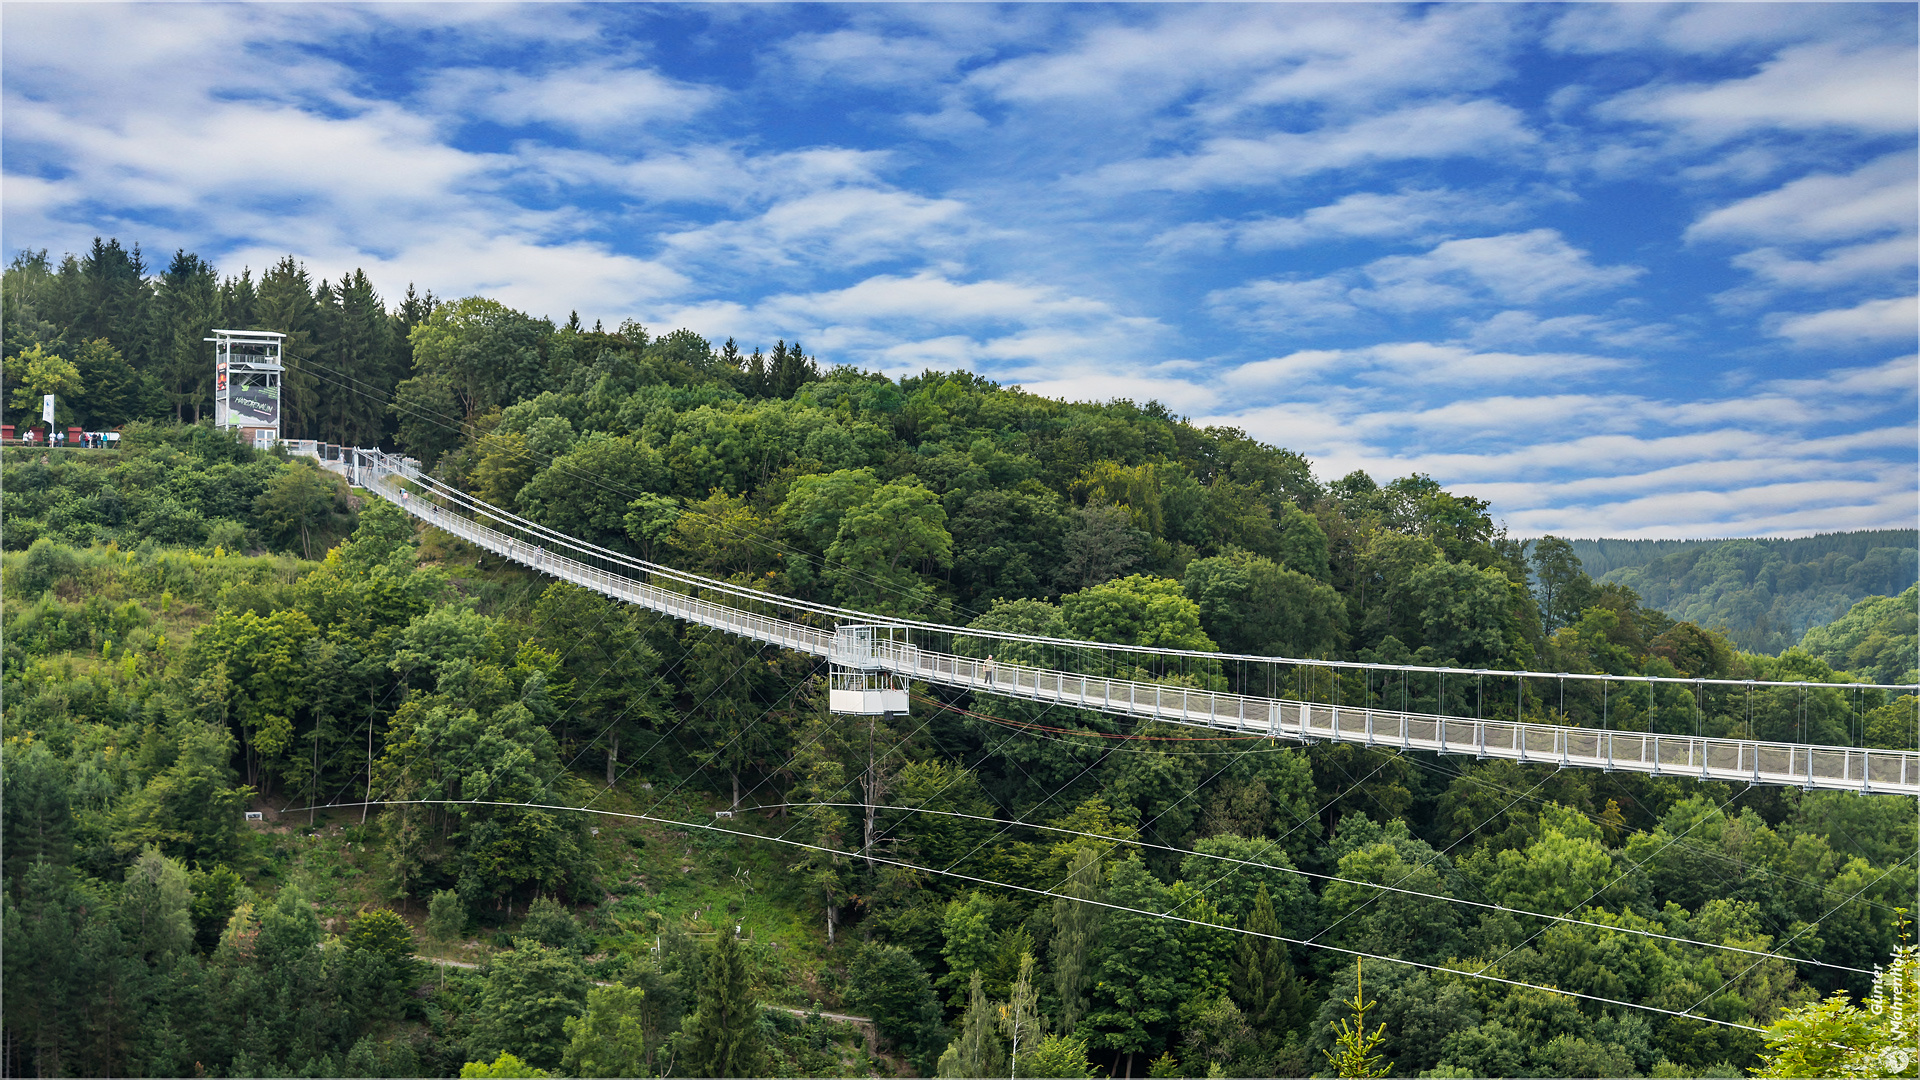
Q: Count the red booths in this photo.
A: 3